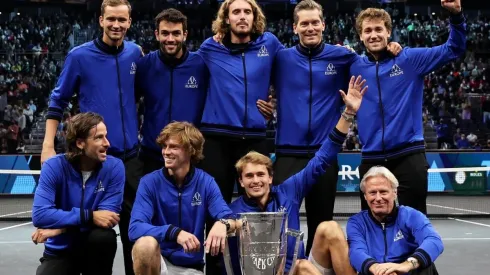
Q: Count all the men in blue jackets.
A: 9